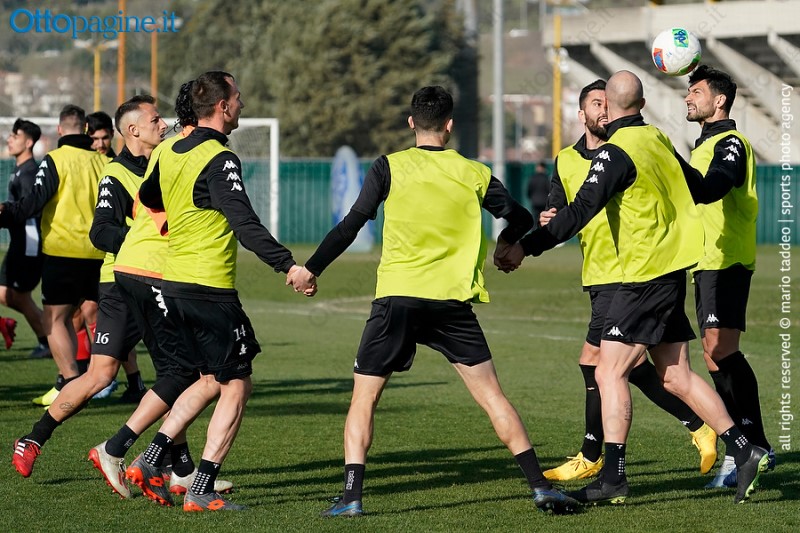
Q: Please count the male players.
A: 10